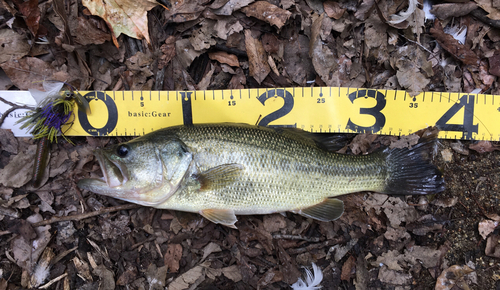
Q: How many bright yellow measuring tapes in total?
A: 1